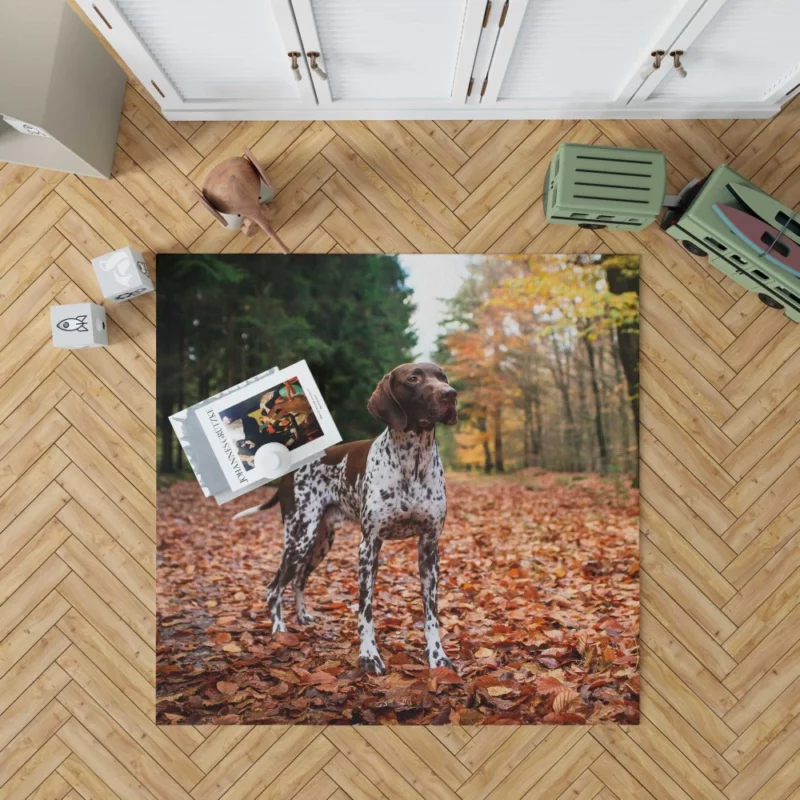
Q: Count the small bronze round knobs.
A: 4